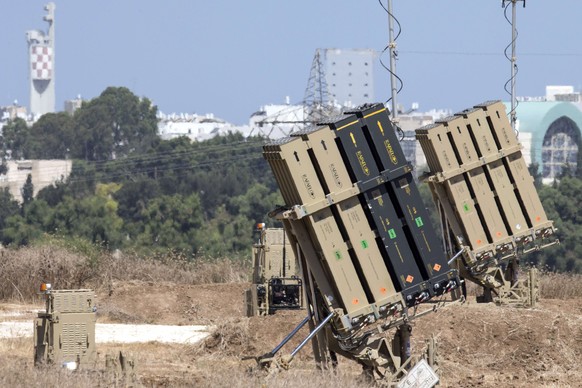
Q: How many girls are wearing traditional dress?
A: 0